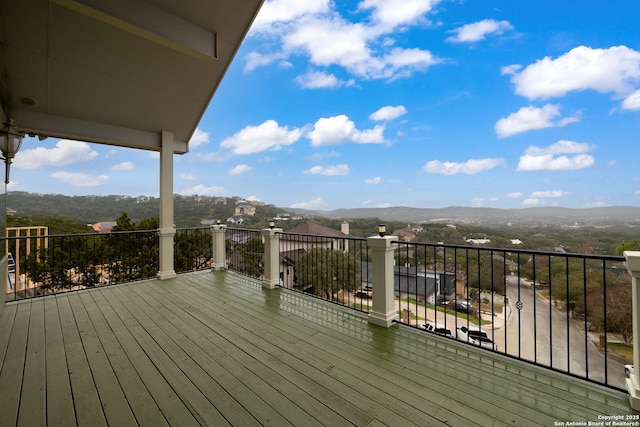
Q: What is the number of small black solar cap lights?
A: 3